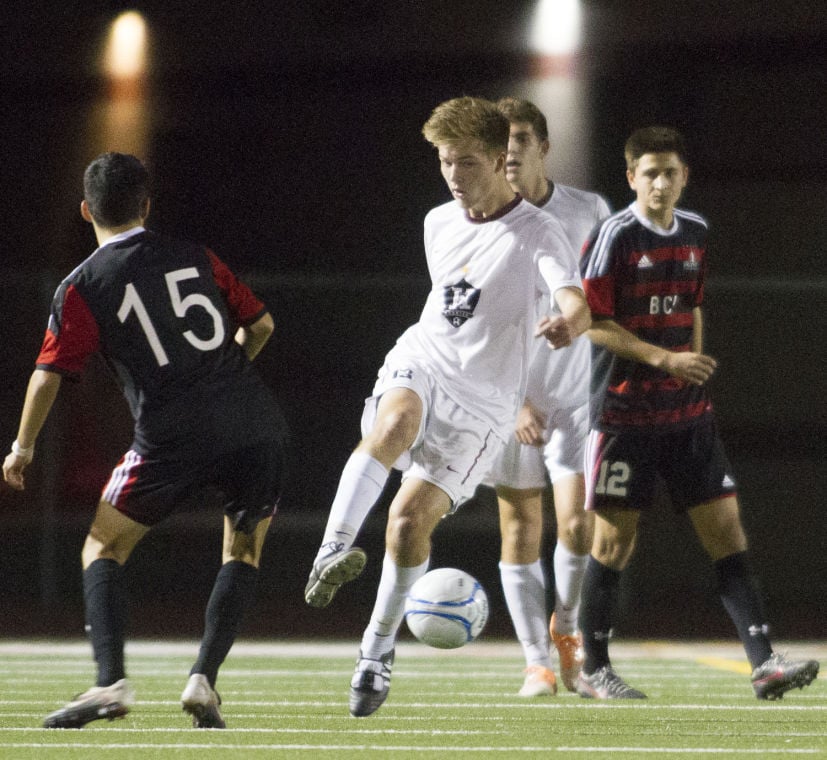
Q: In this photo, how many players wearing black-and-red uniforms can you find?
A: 2